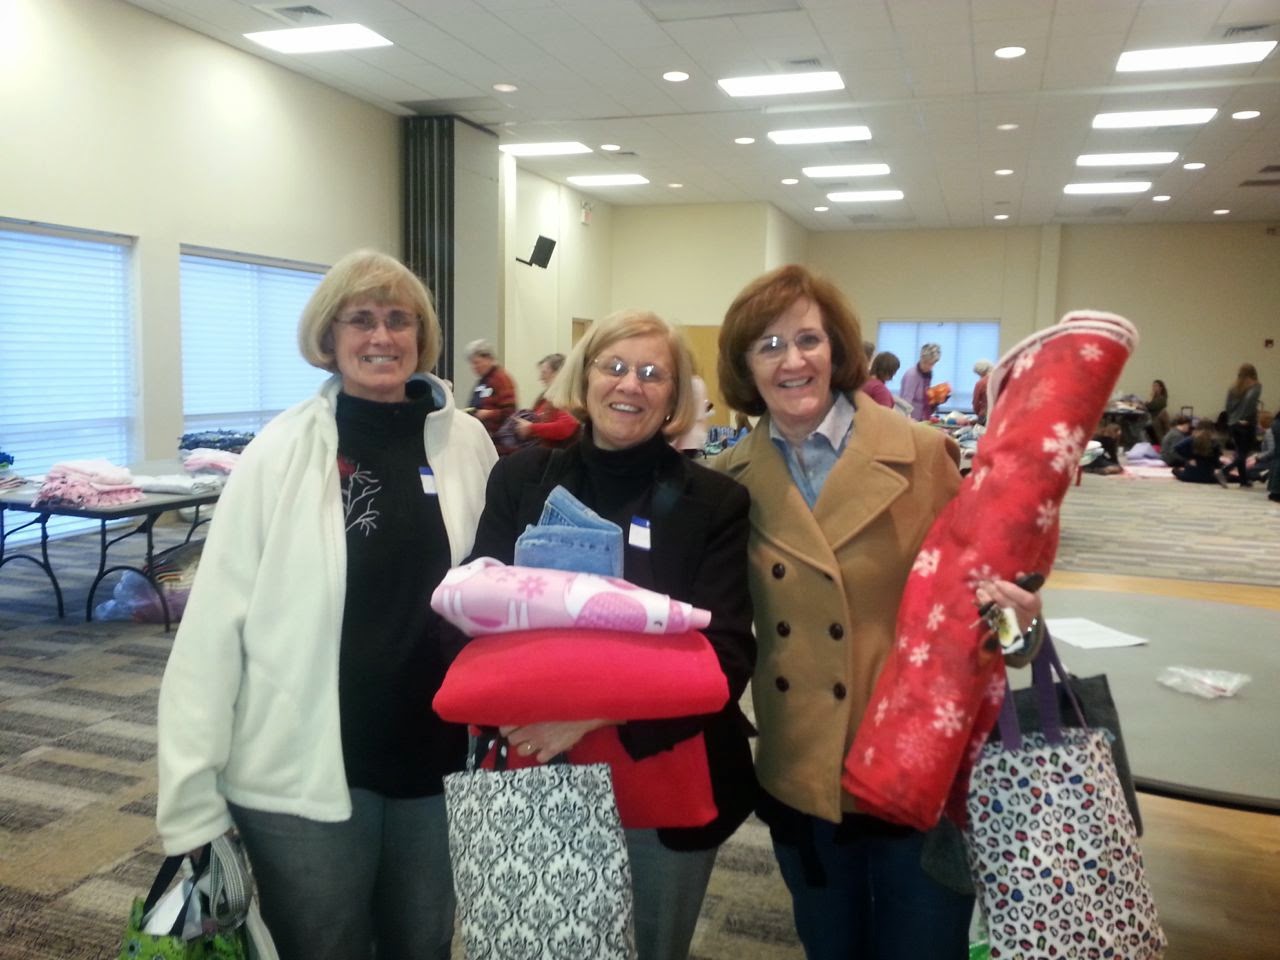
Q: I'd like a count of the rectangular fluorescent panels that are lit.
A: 11